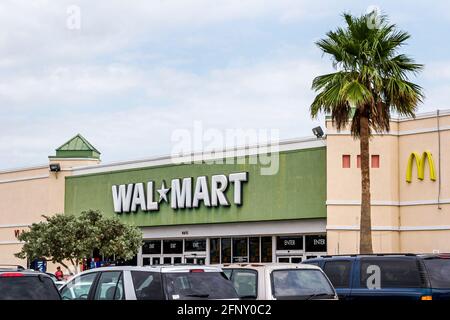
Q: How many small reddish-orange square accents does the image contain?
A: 3